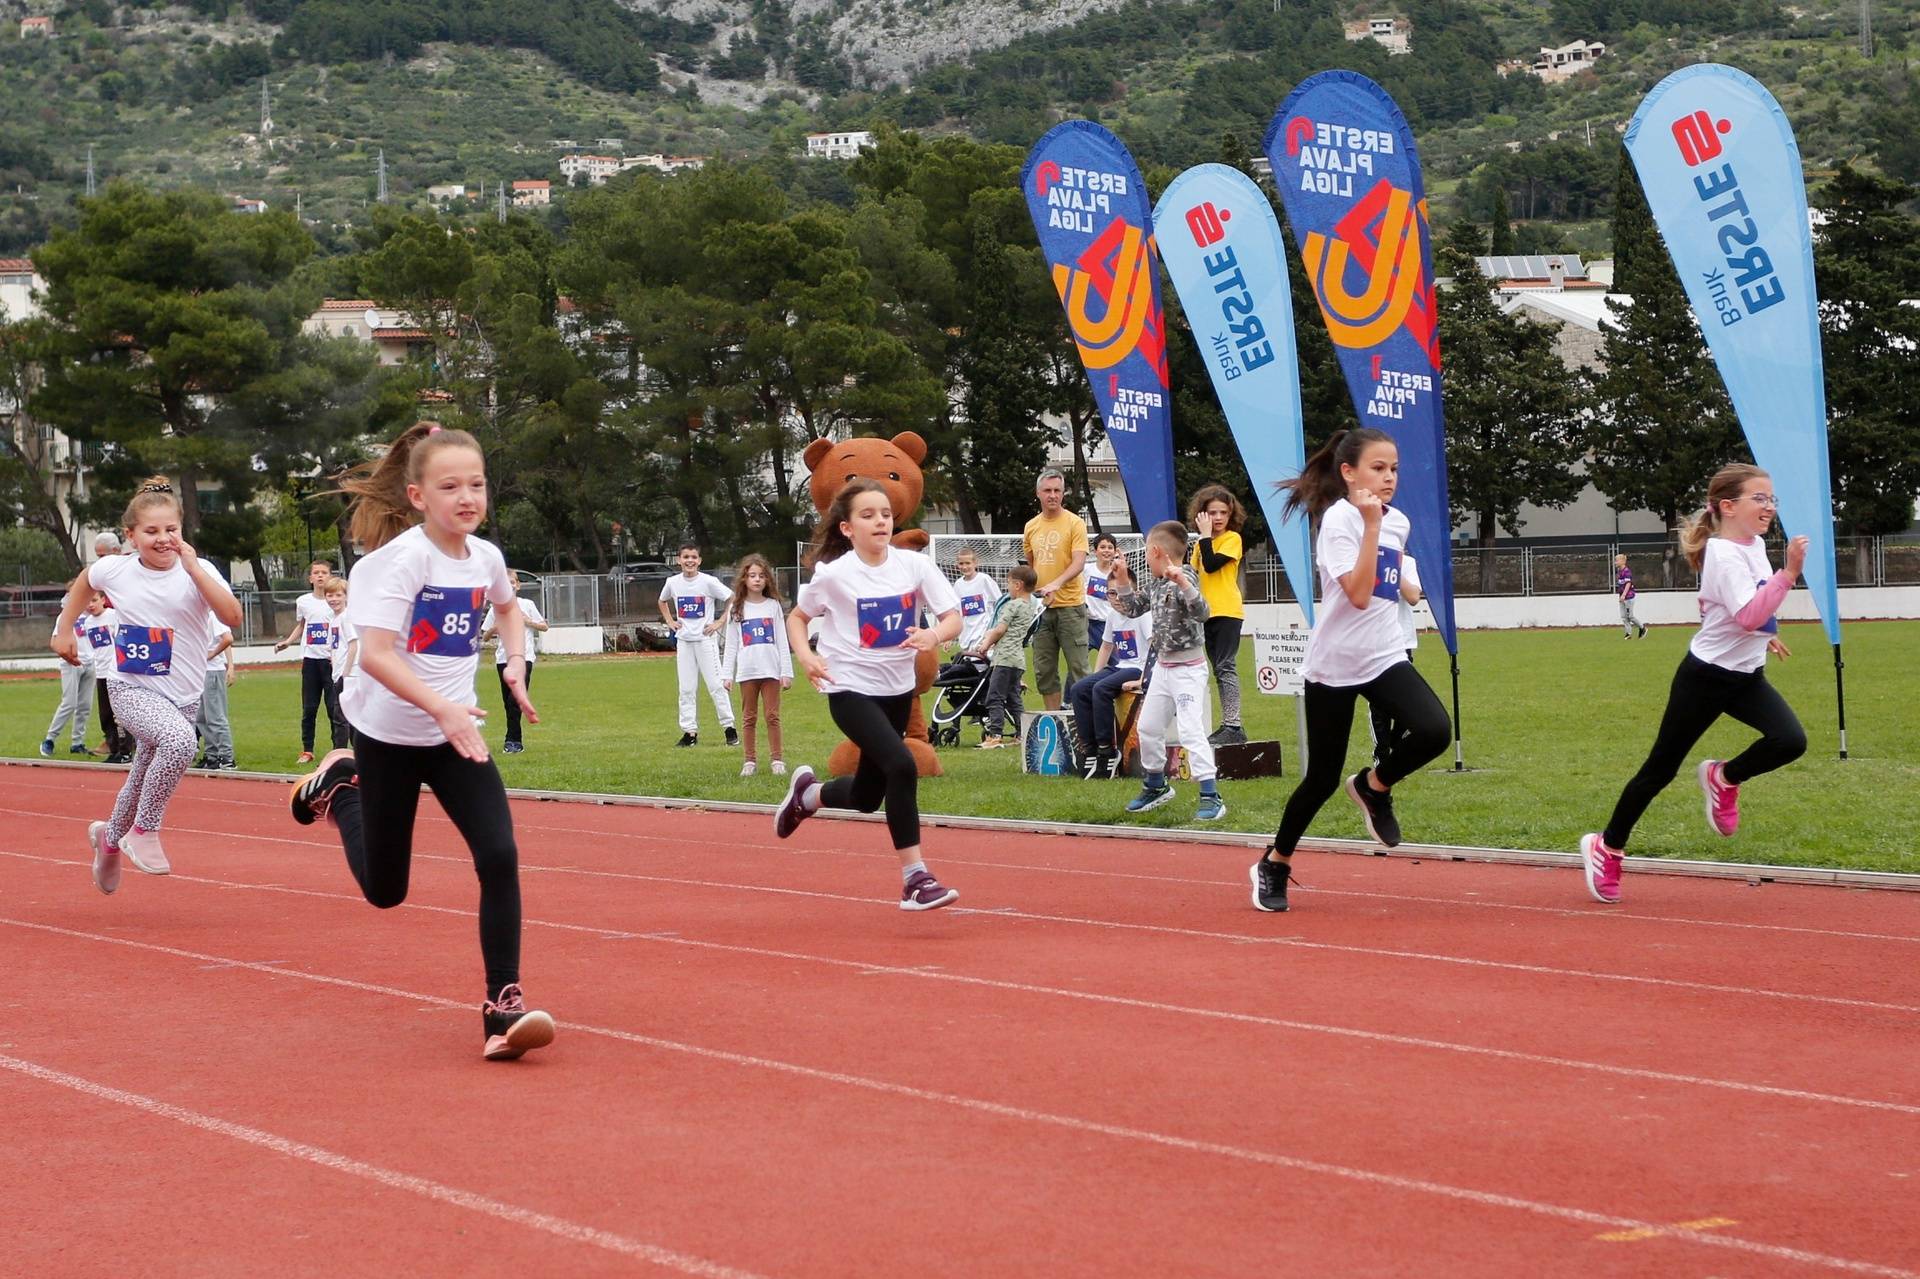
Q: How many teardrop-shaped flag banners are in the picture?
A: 4